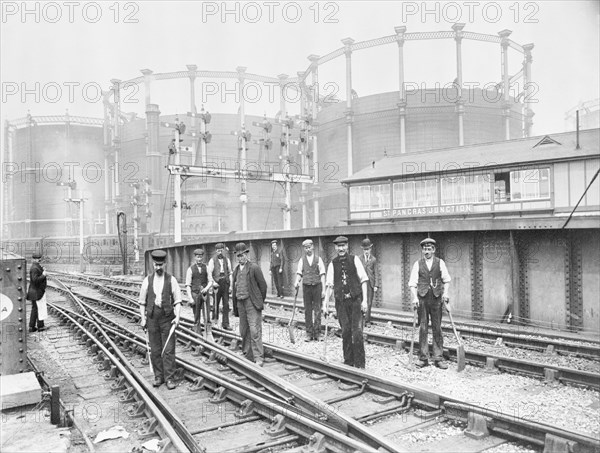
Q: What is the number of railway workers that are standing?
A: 10